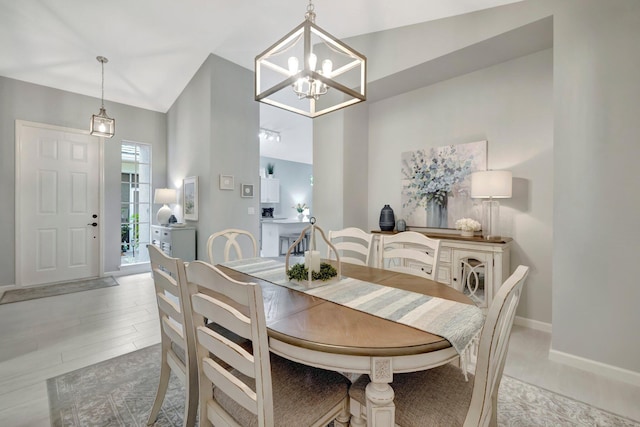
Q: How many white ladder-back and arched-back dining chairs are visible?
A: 6